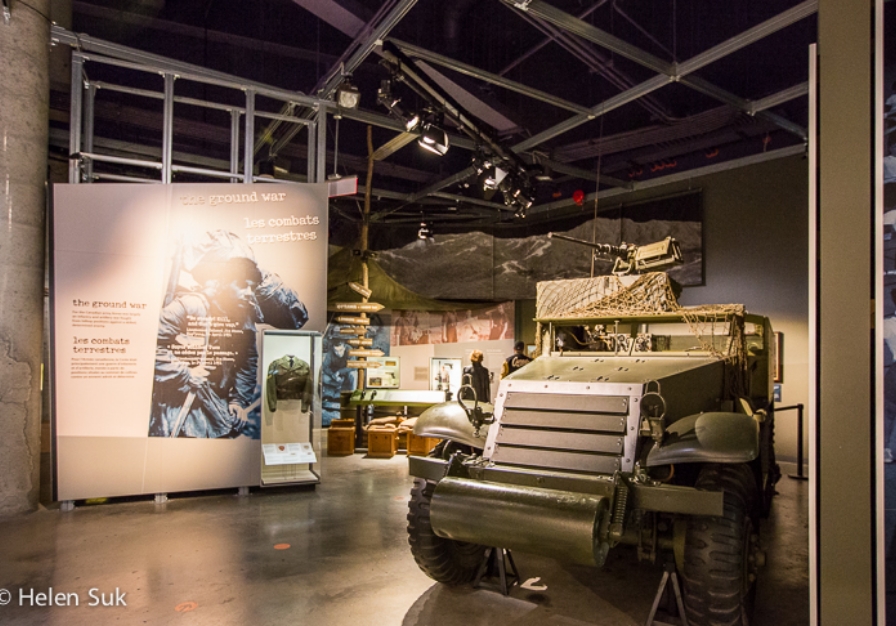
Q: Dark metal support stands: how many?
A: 2